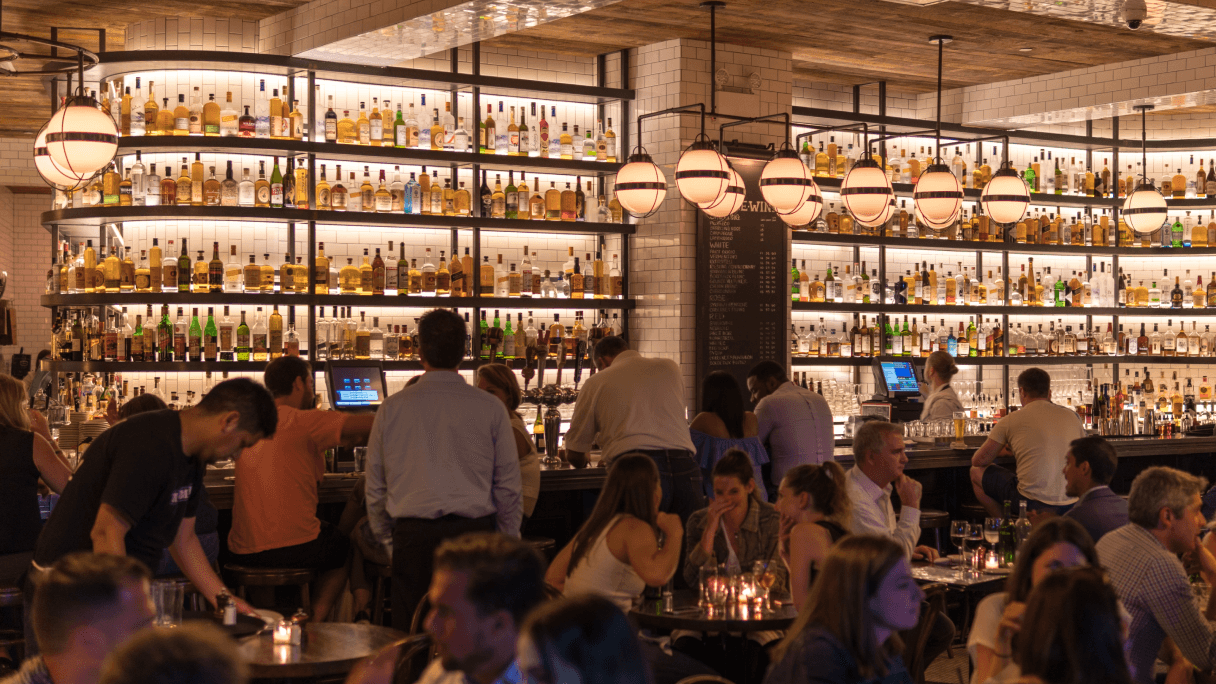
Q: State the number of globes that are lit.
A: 13